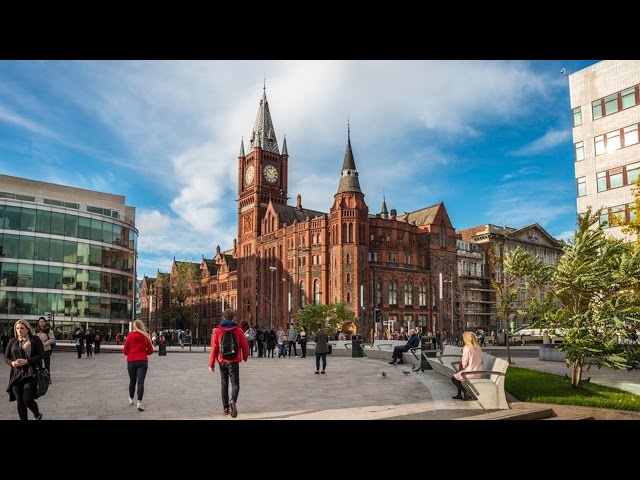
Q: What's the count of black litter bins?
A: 3